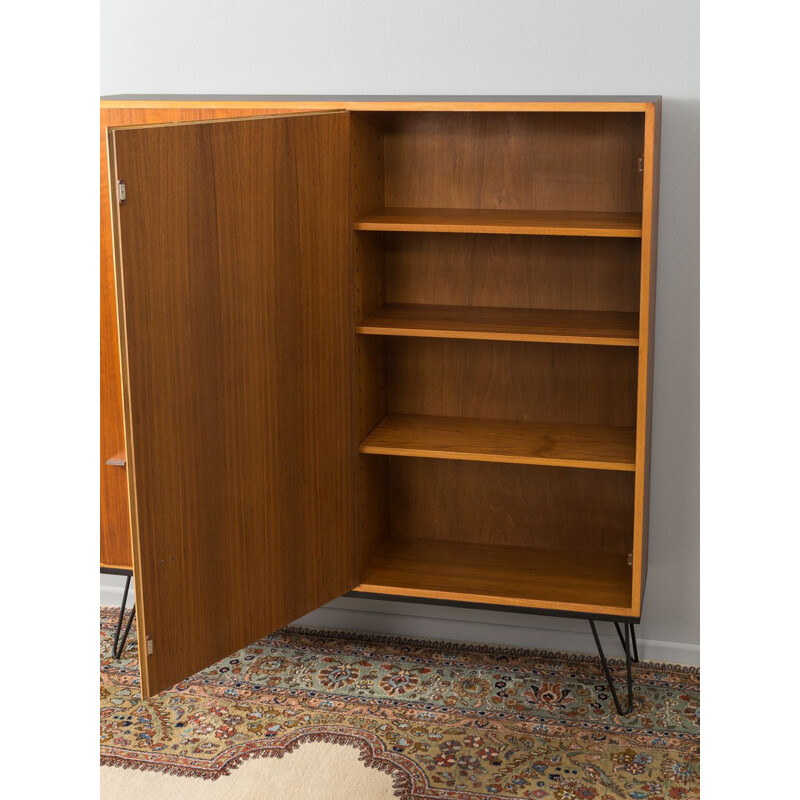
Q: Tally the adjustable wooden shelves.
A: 3